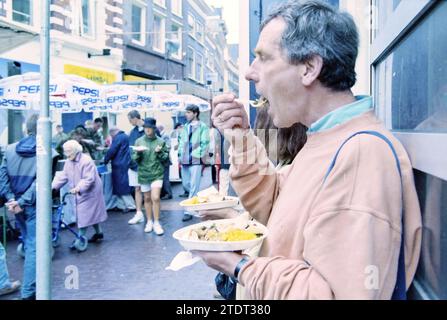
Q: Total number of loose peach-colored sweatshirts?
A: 1